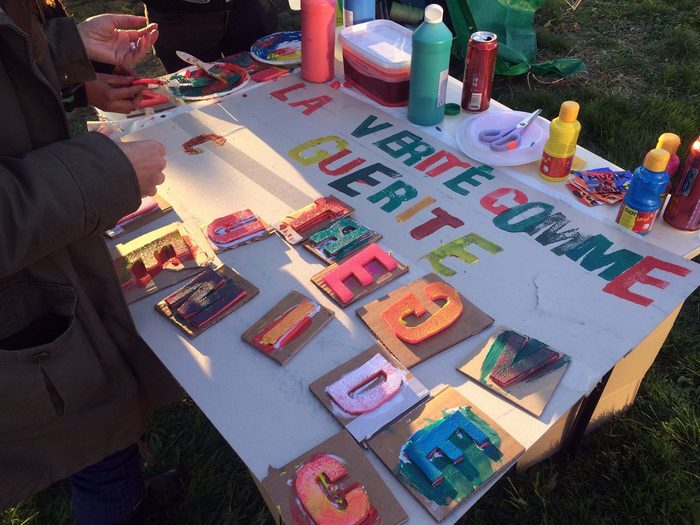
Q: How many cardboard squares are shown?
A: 13